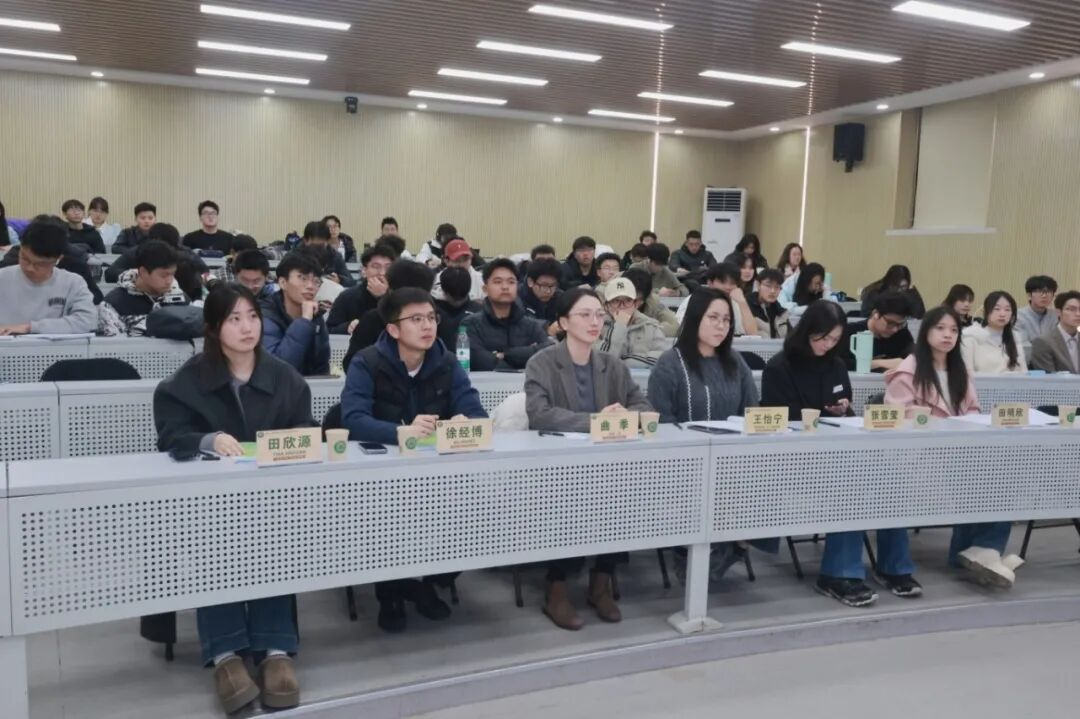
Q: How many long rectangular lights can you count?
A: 14